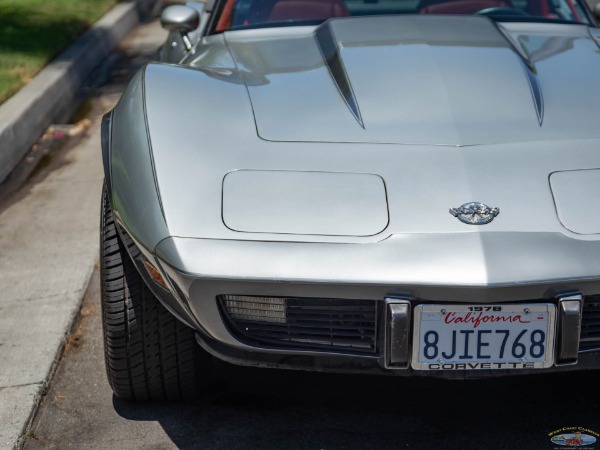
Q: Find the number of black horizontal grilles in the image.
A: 2